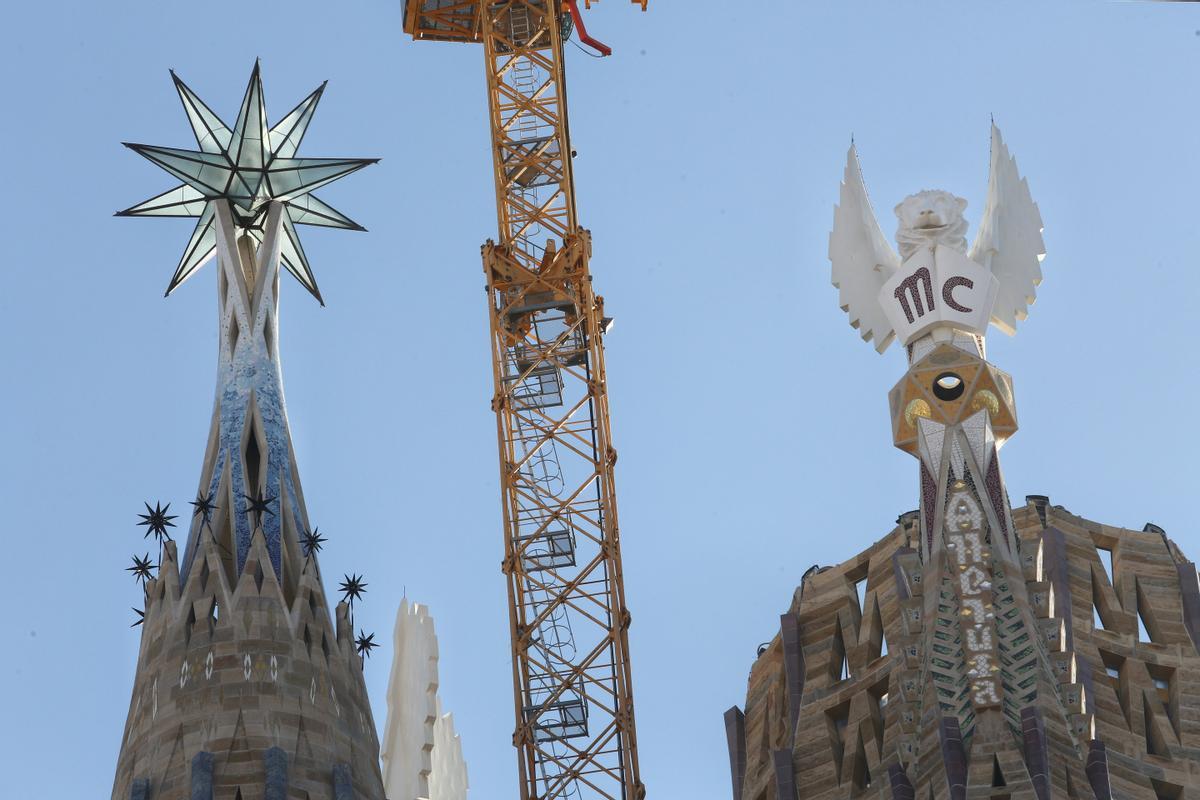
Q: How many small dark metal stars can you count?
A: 8